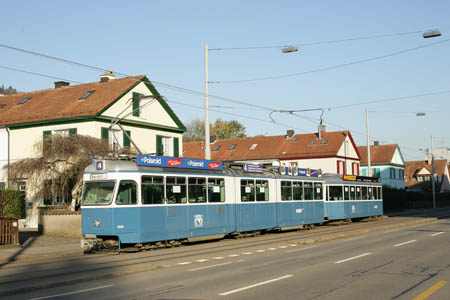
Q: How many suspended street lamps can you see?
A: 3